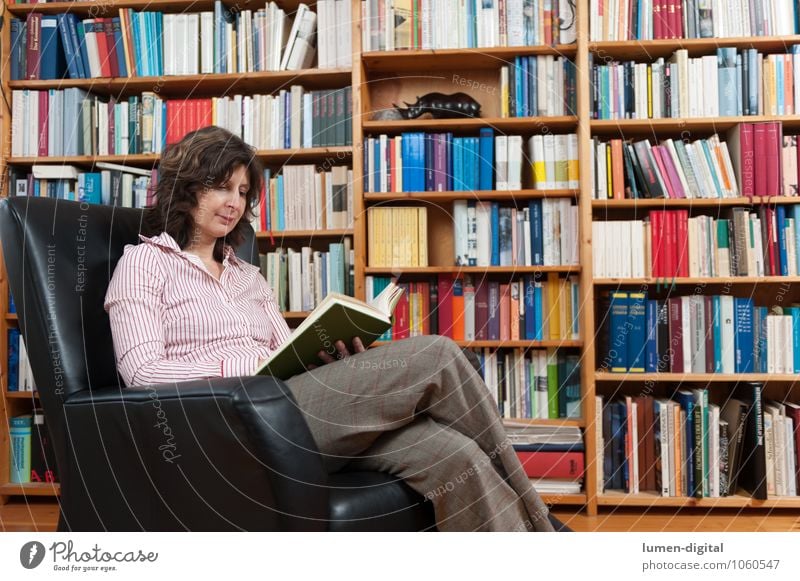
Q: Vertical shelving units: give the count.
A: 3